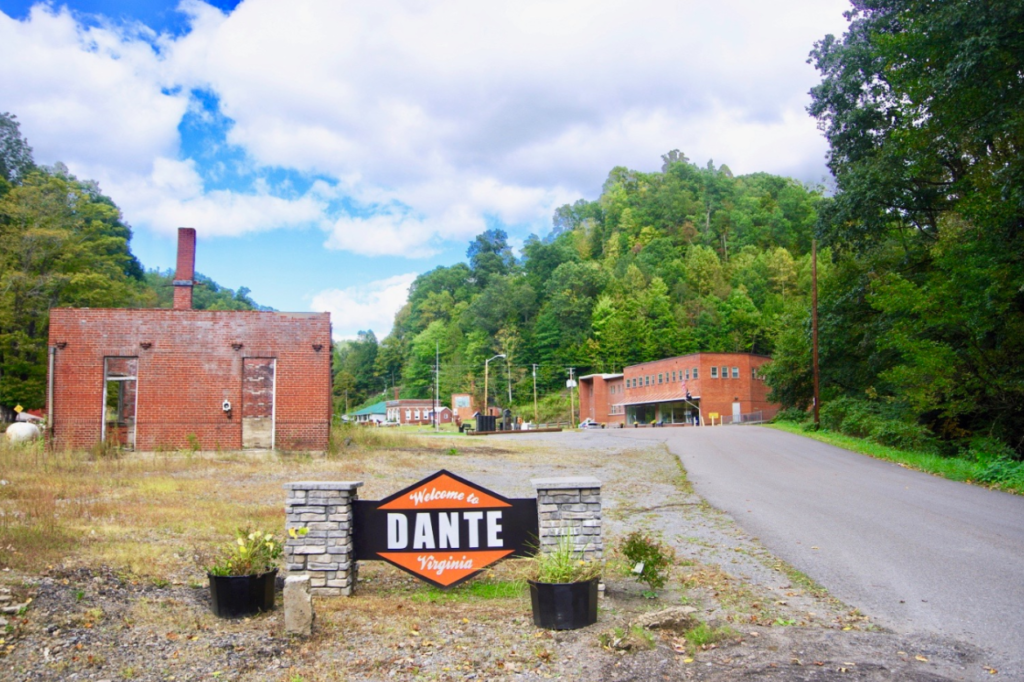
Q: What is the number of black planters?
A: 2